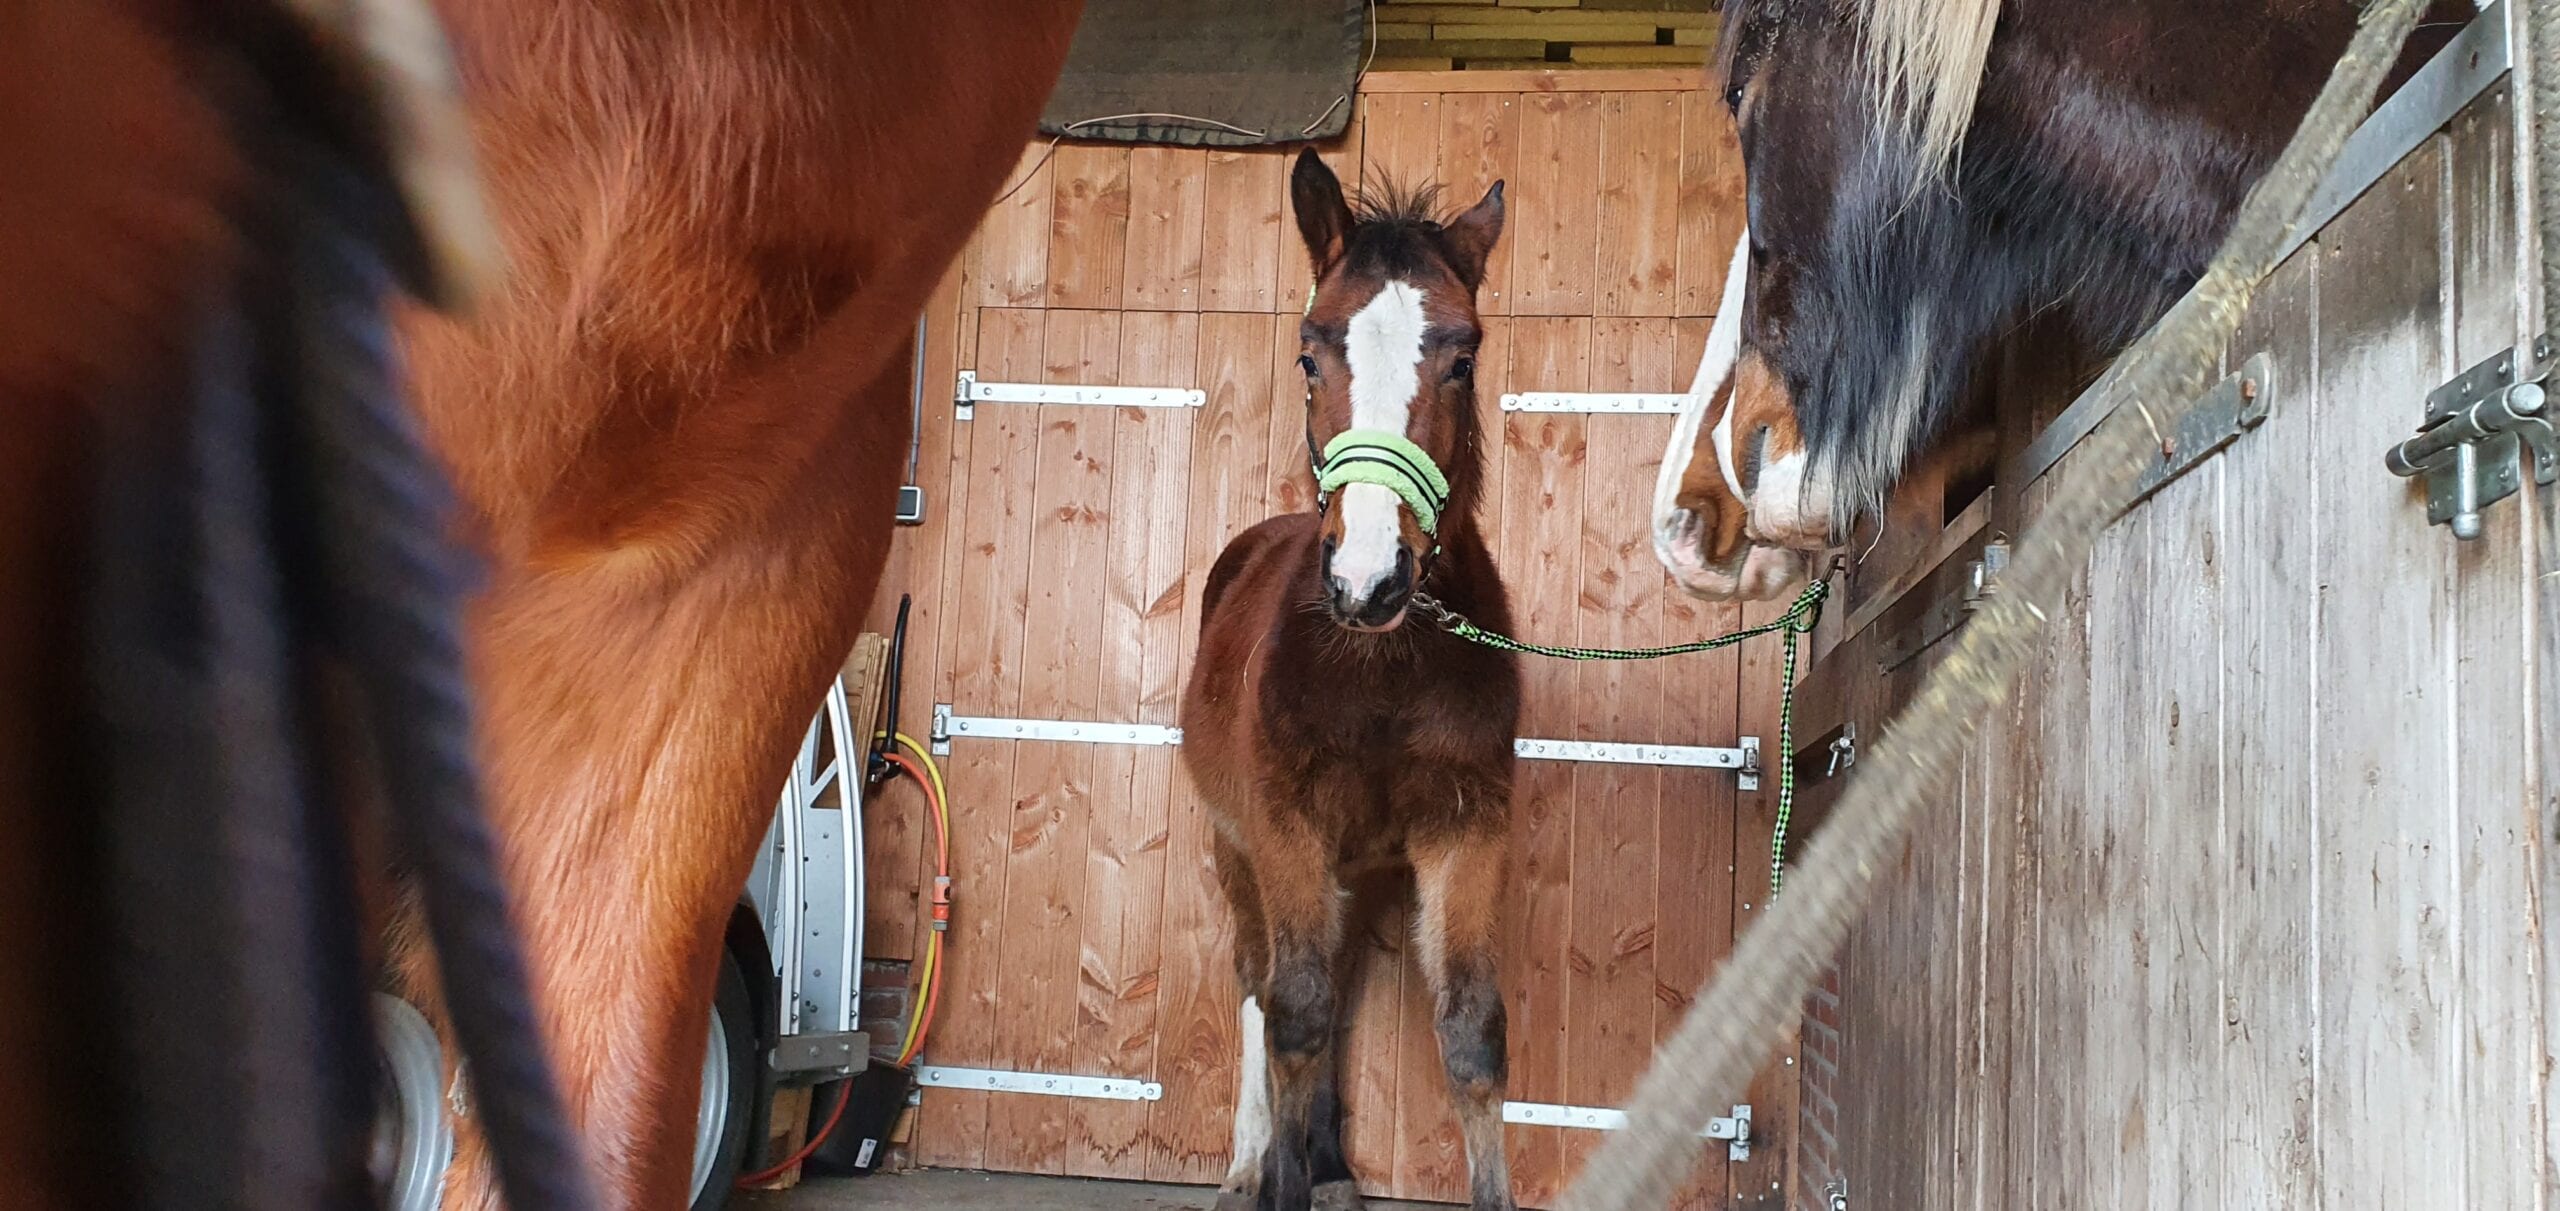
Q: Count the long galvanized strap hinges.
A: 6